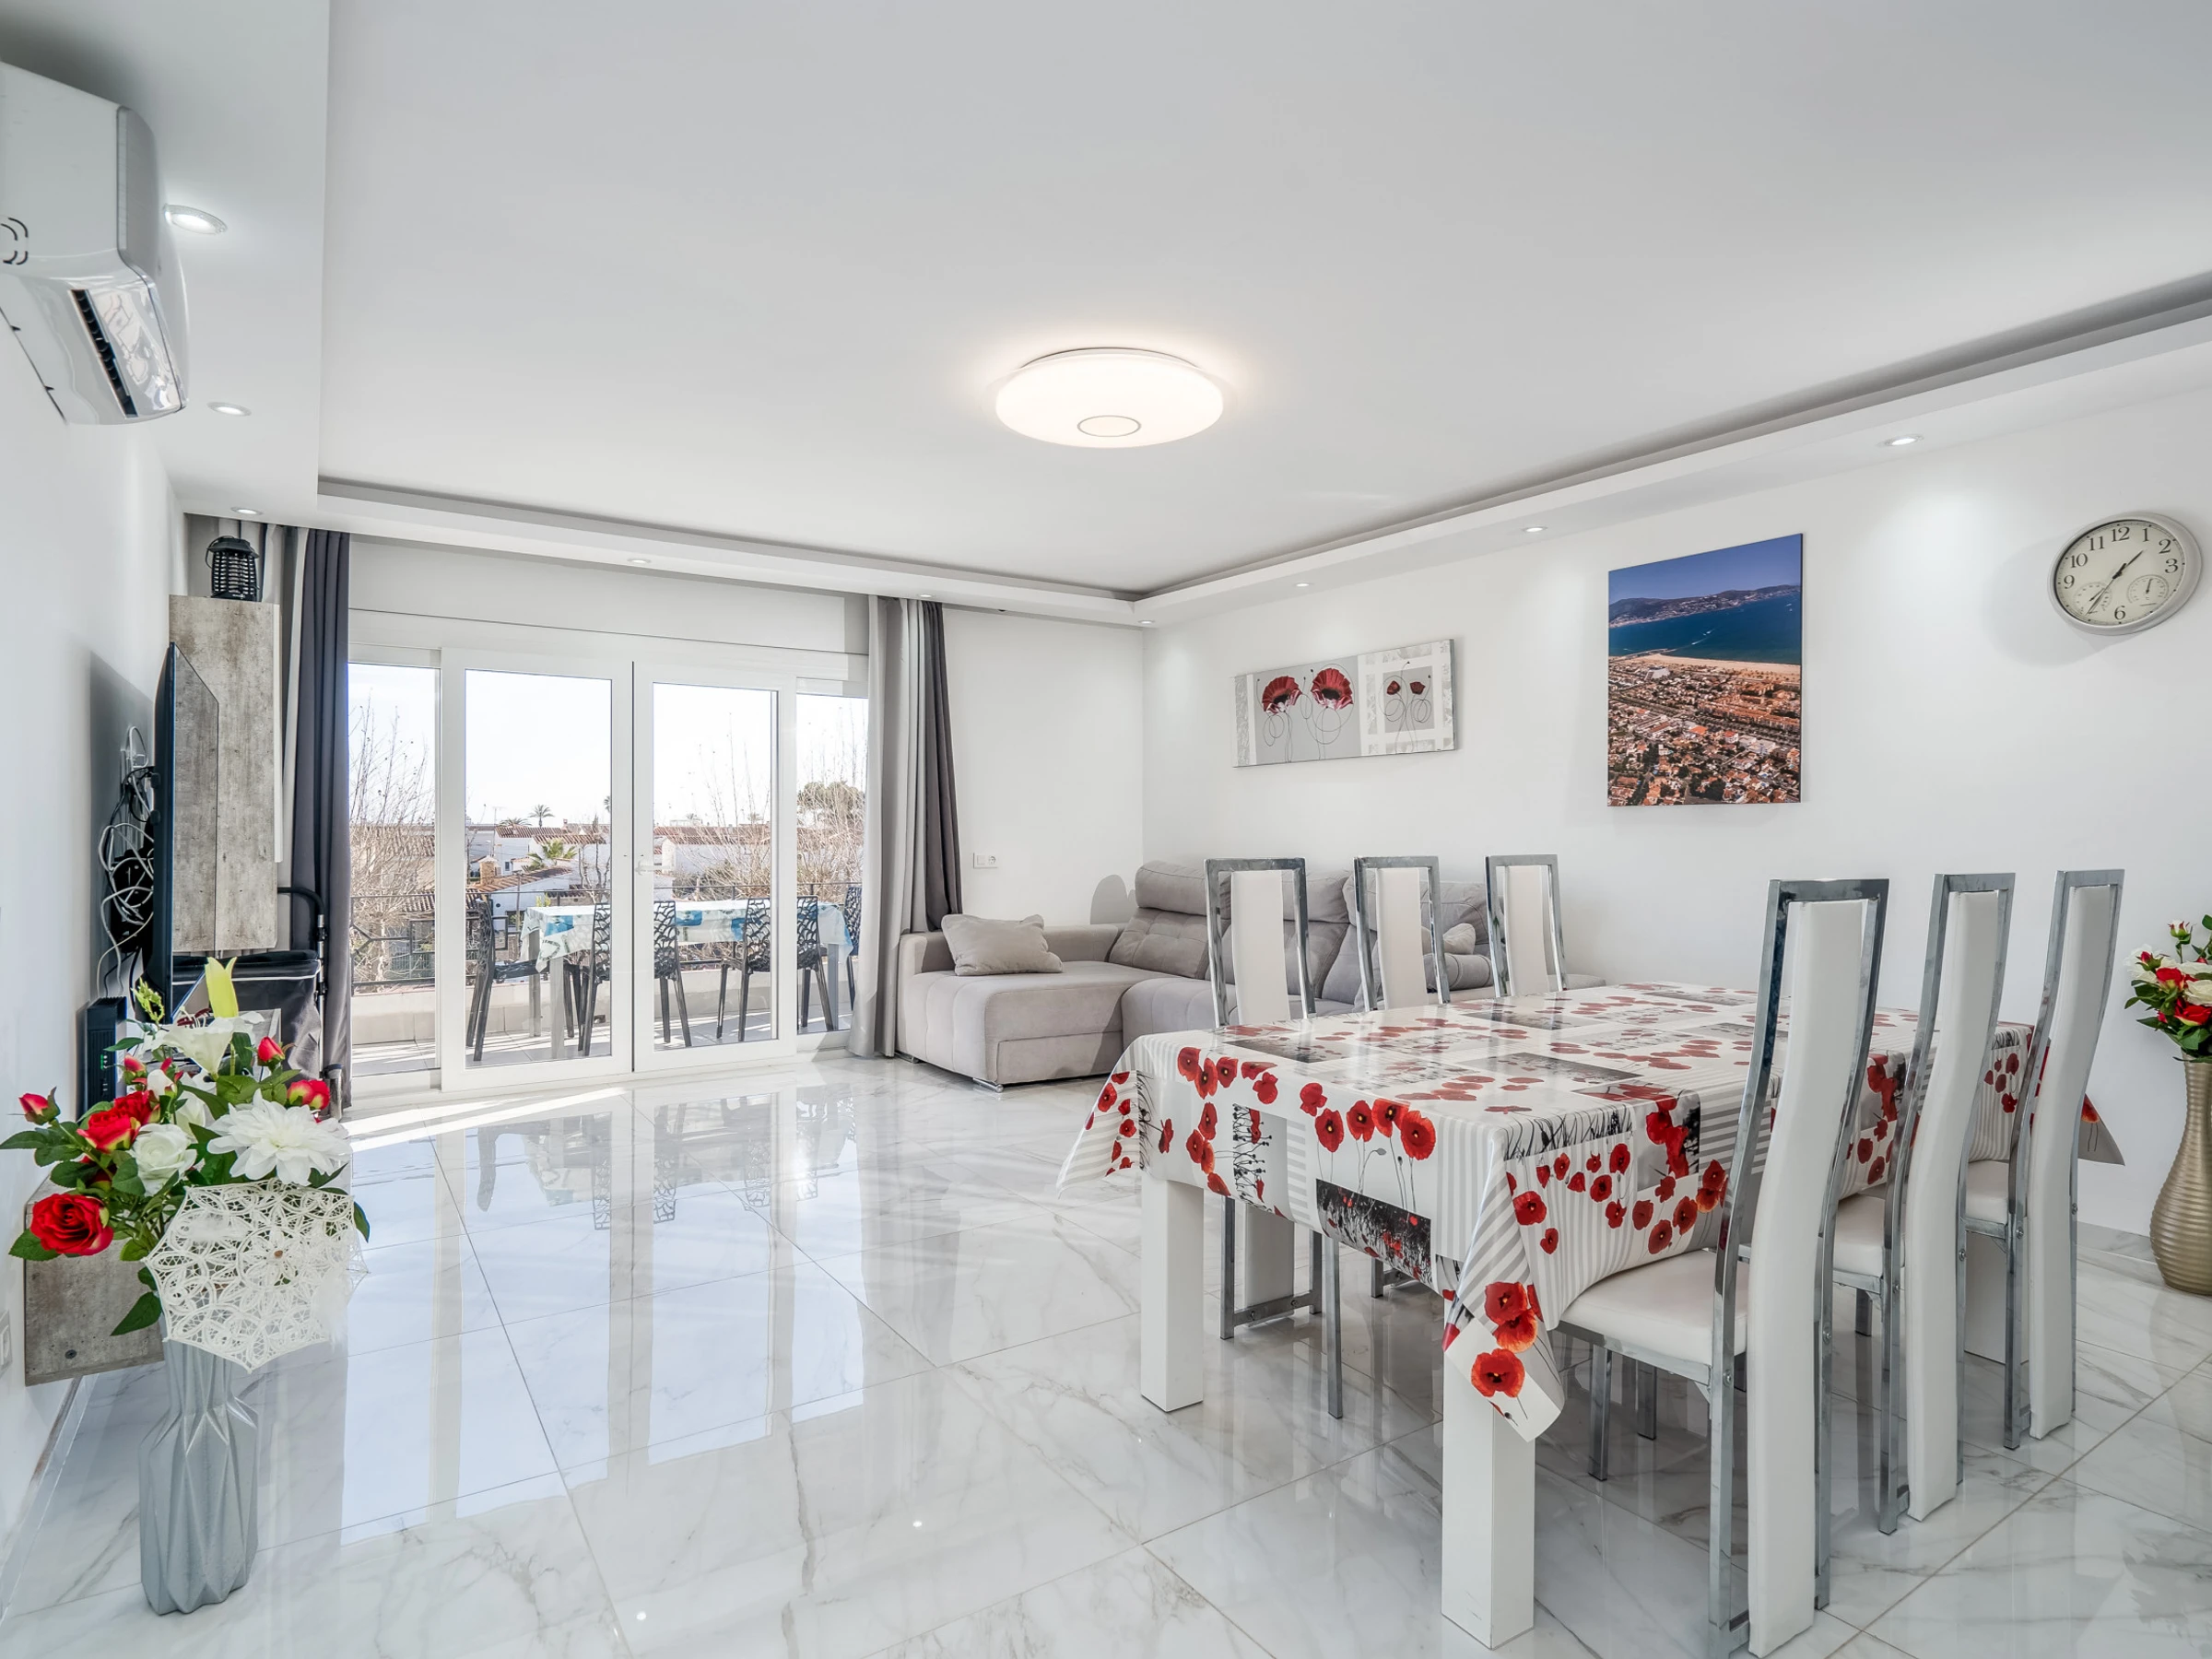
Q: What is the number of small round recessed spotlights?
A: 9